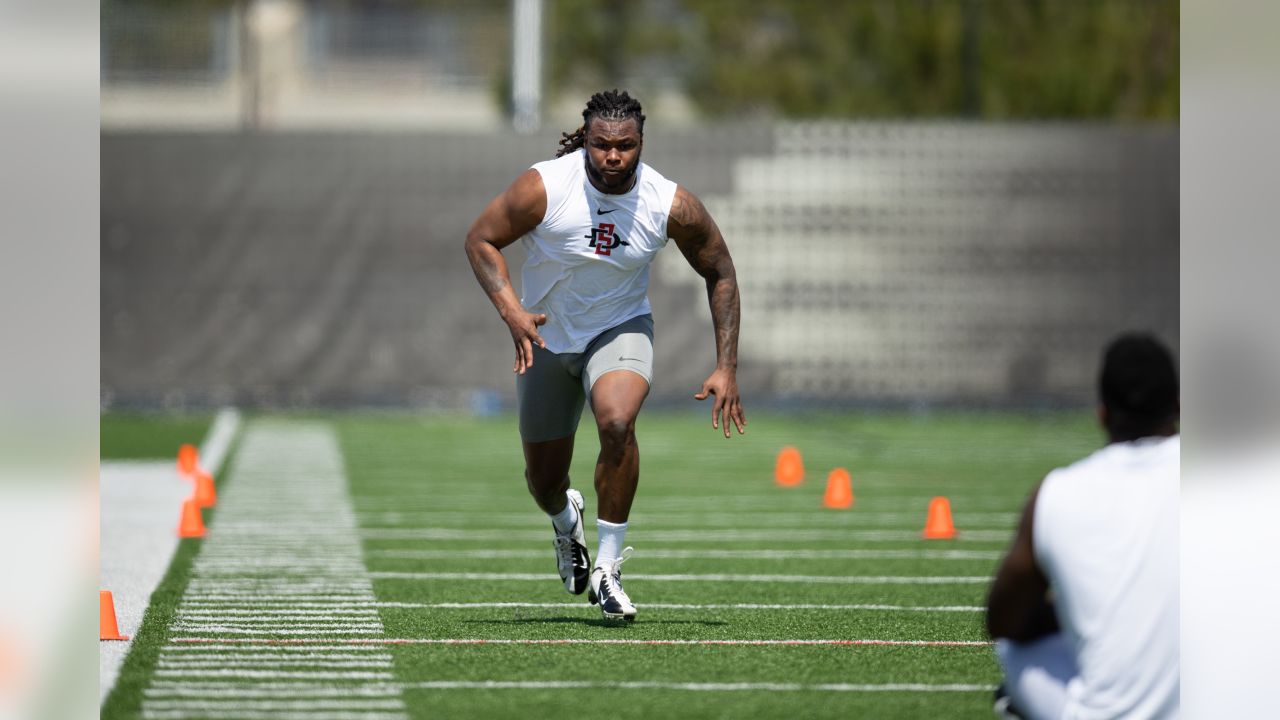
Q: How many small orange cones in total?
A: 7